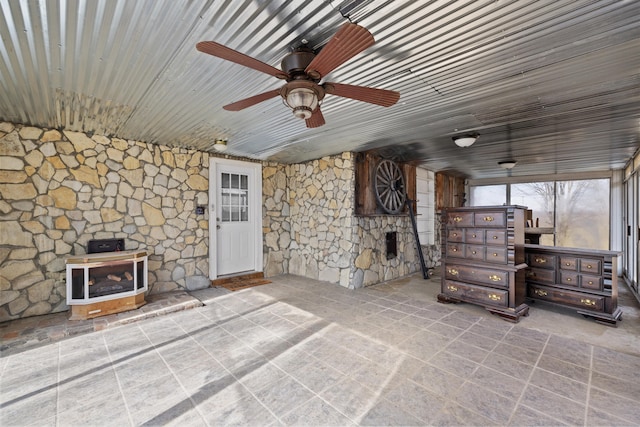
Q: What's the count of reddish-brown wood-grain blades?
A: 5